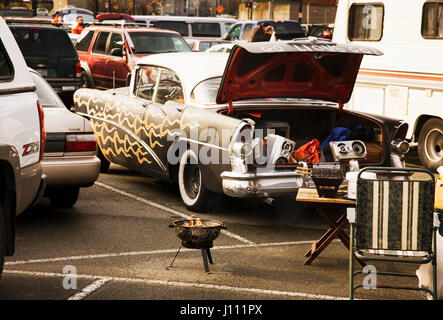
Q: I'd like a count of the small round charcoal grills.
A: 1